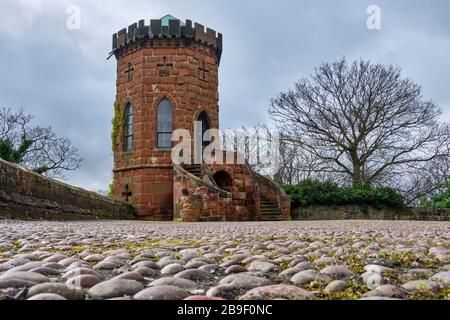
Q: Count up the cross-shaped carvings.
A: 4